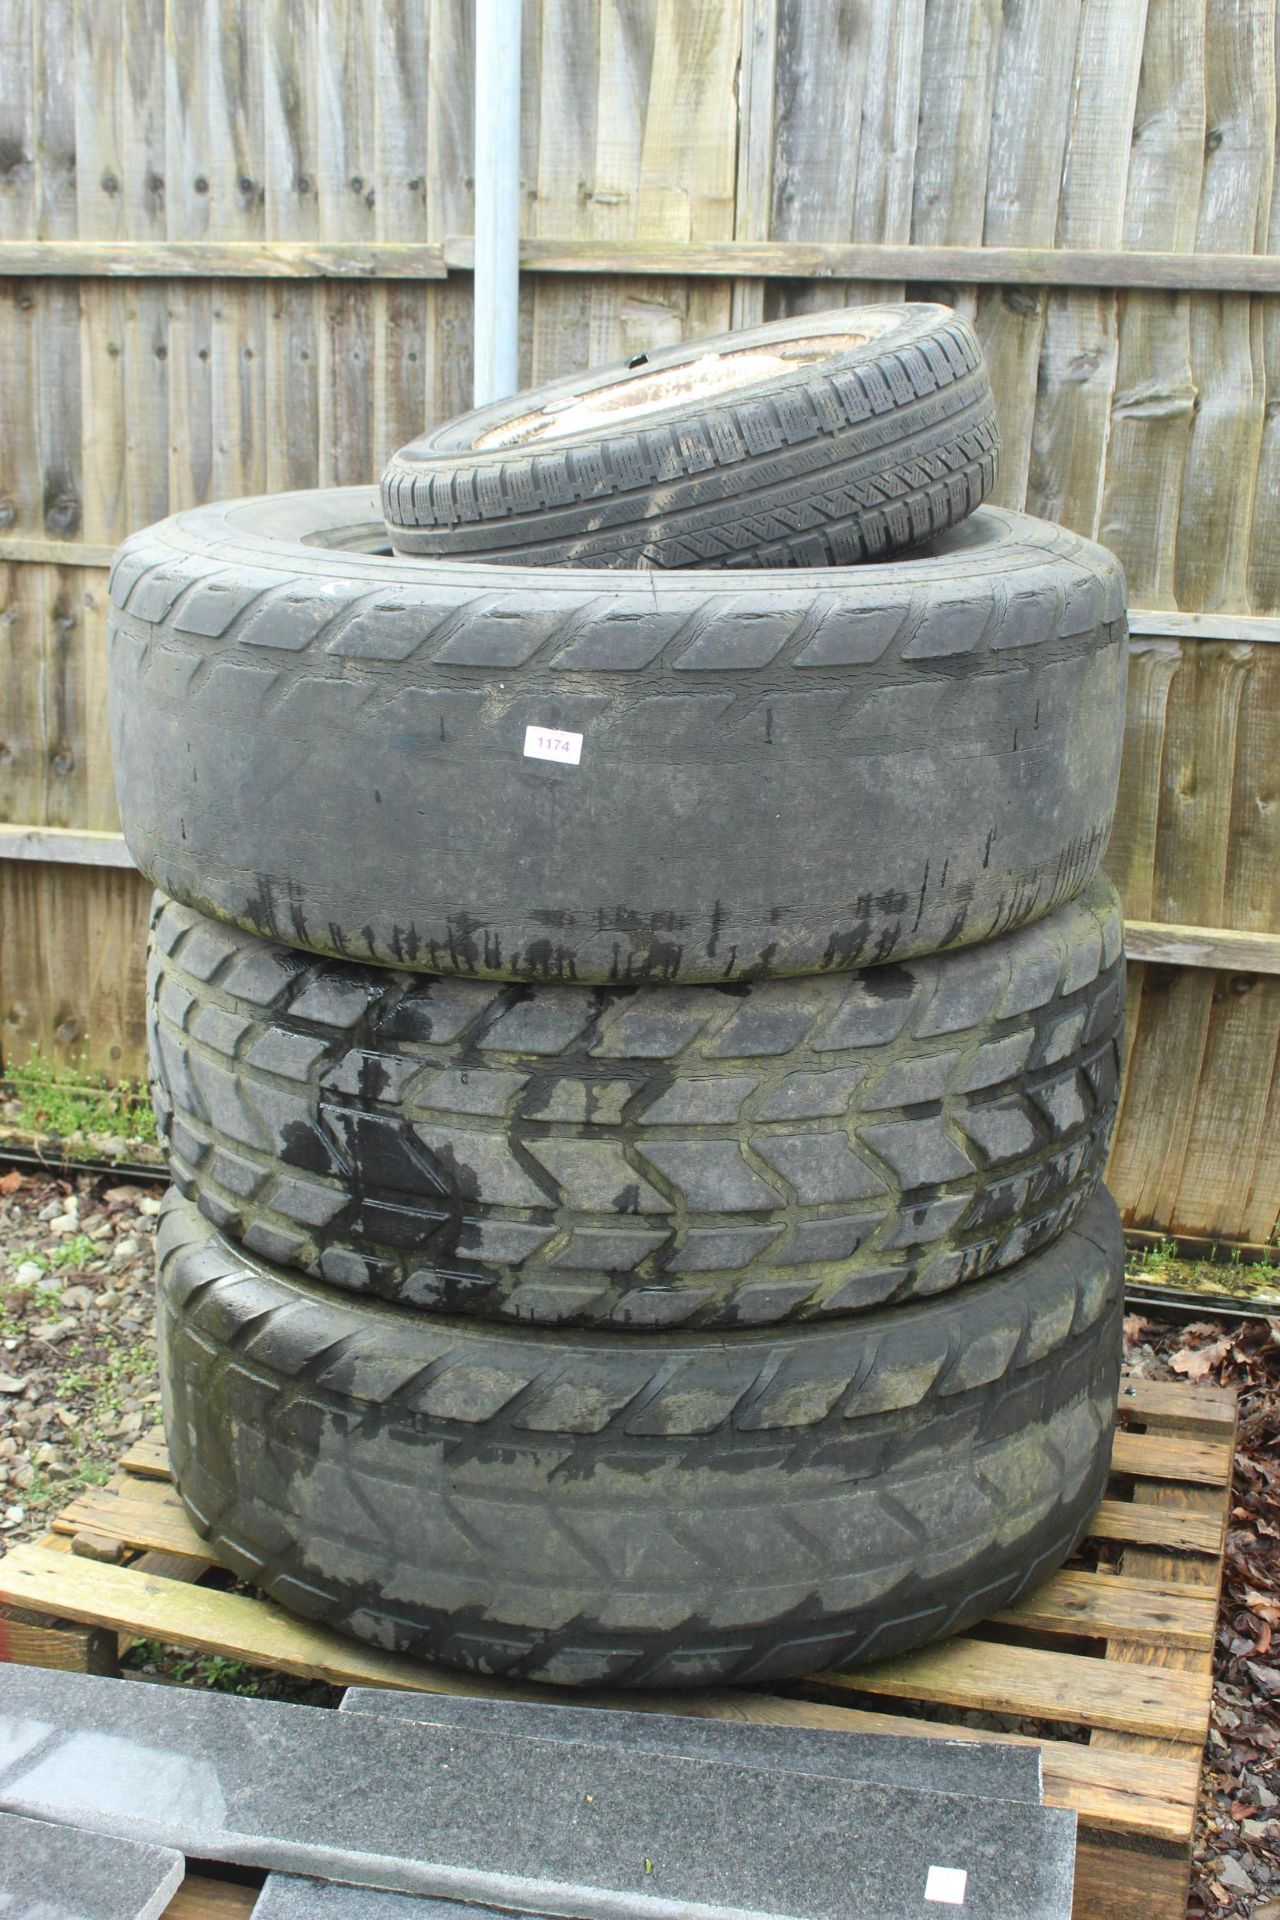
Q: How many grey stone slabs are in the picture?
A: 4